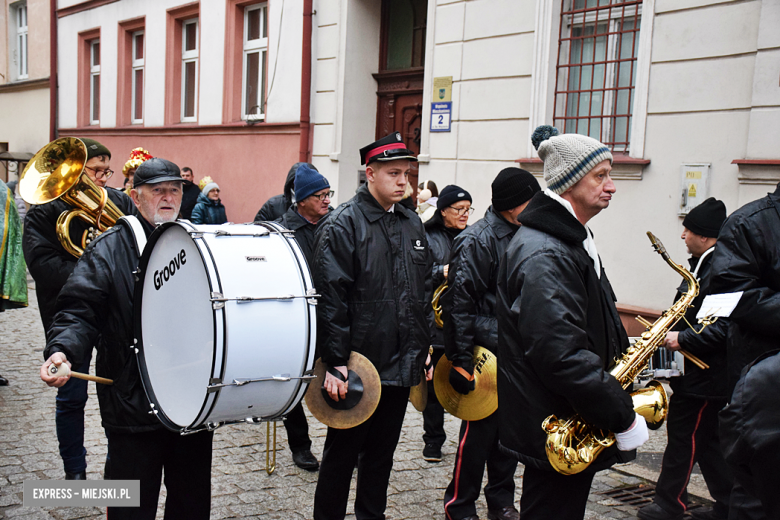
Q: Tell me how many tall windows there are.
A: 6